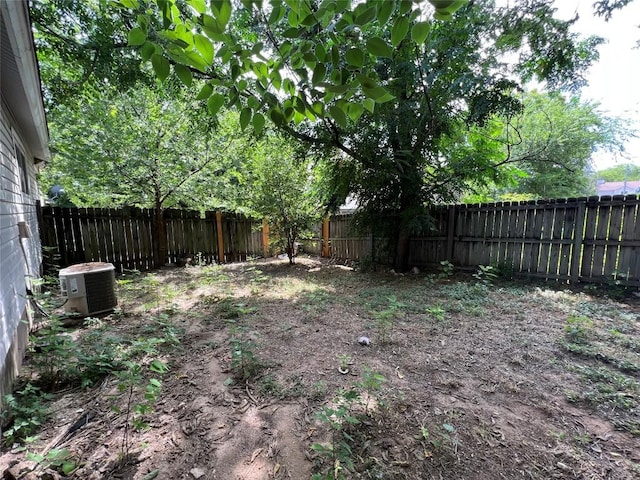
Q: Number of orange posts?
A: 3